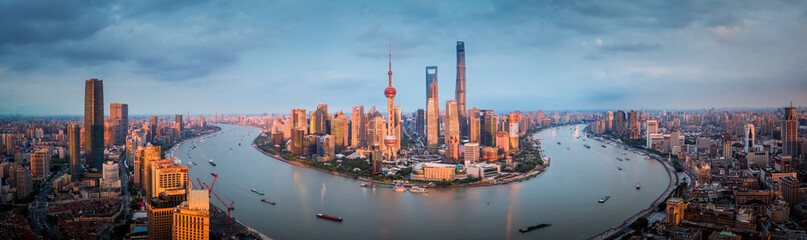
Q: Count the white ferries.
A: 2